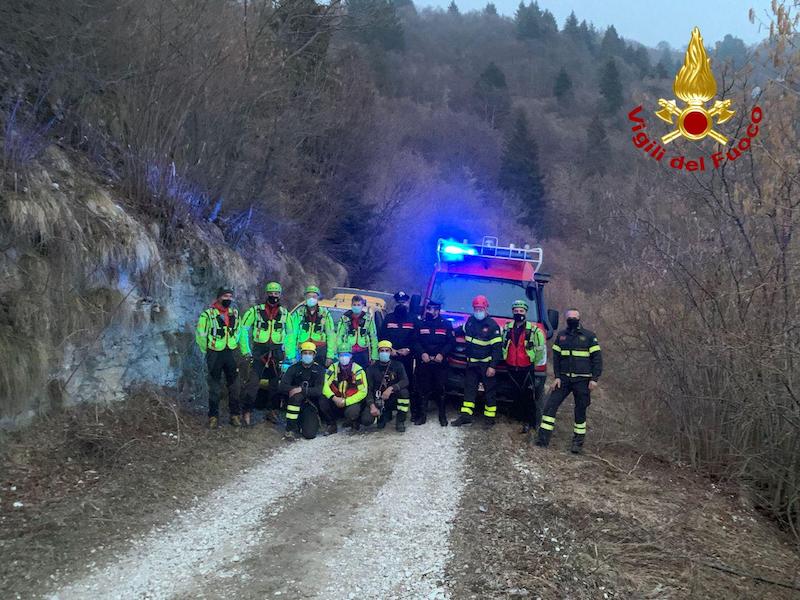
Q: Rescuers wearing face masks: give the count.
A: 12